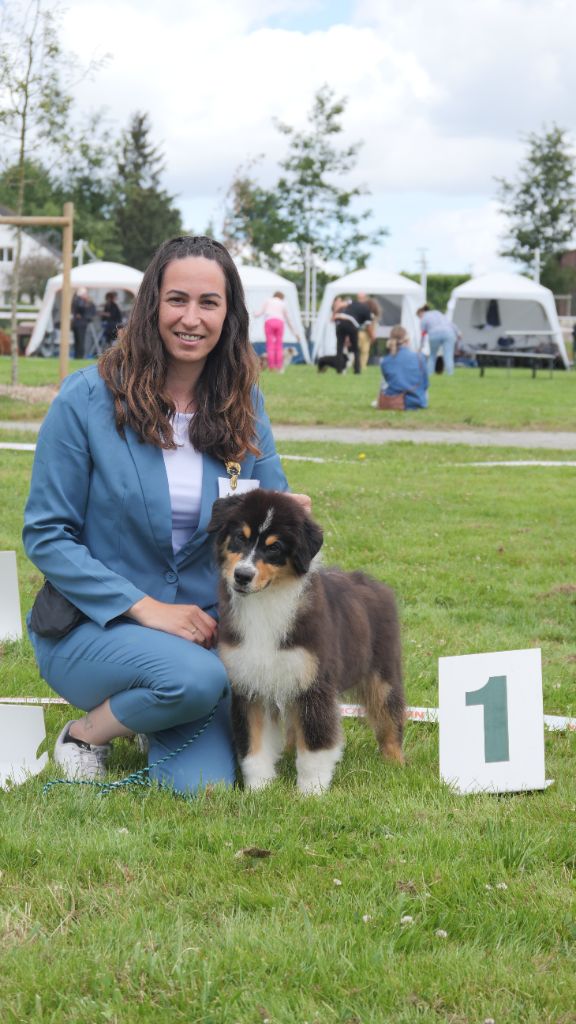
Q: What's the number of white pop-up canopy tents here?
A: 4